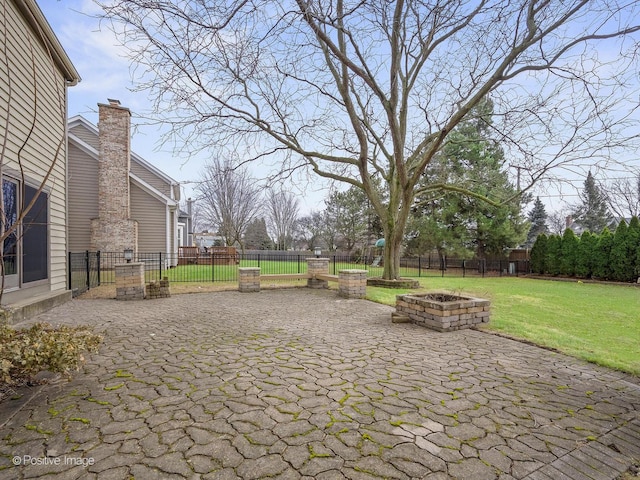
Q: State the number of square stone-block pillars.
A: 4